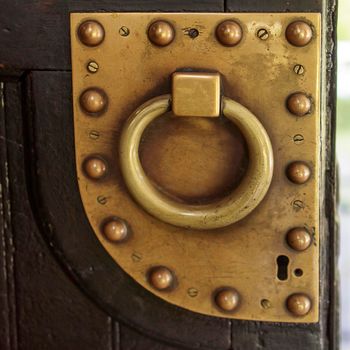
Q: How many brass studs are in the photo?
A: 13